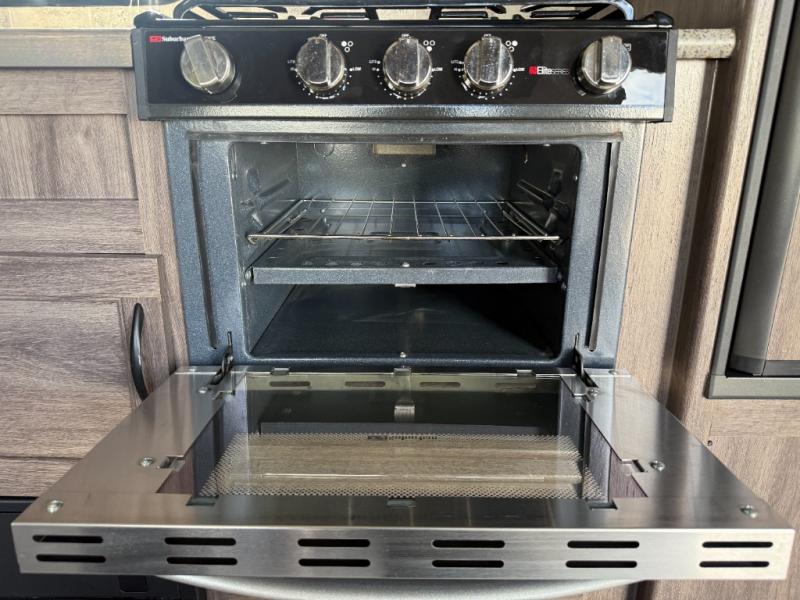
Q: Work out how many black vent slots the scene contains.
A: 12